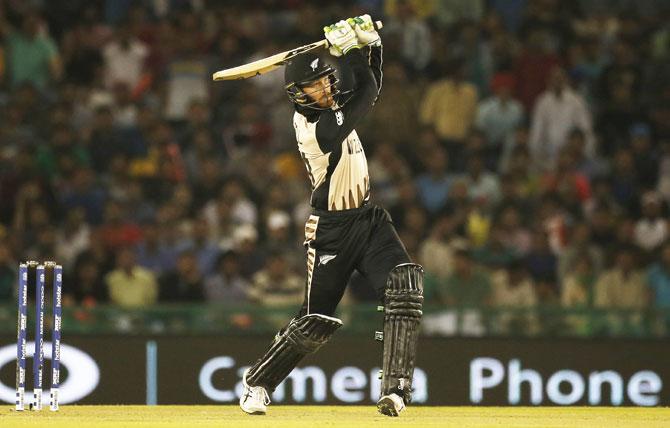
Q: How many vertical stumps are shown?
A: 3